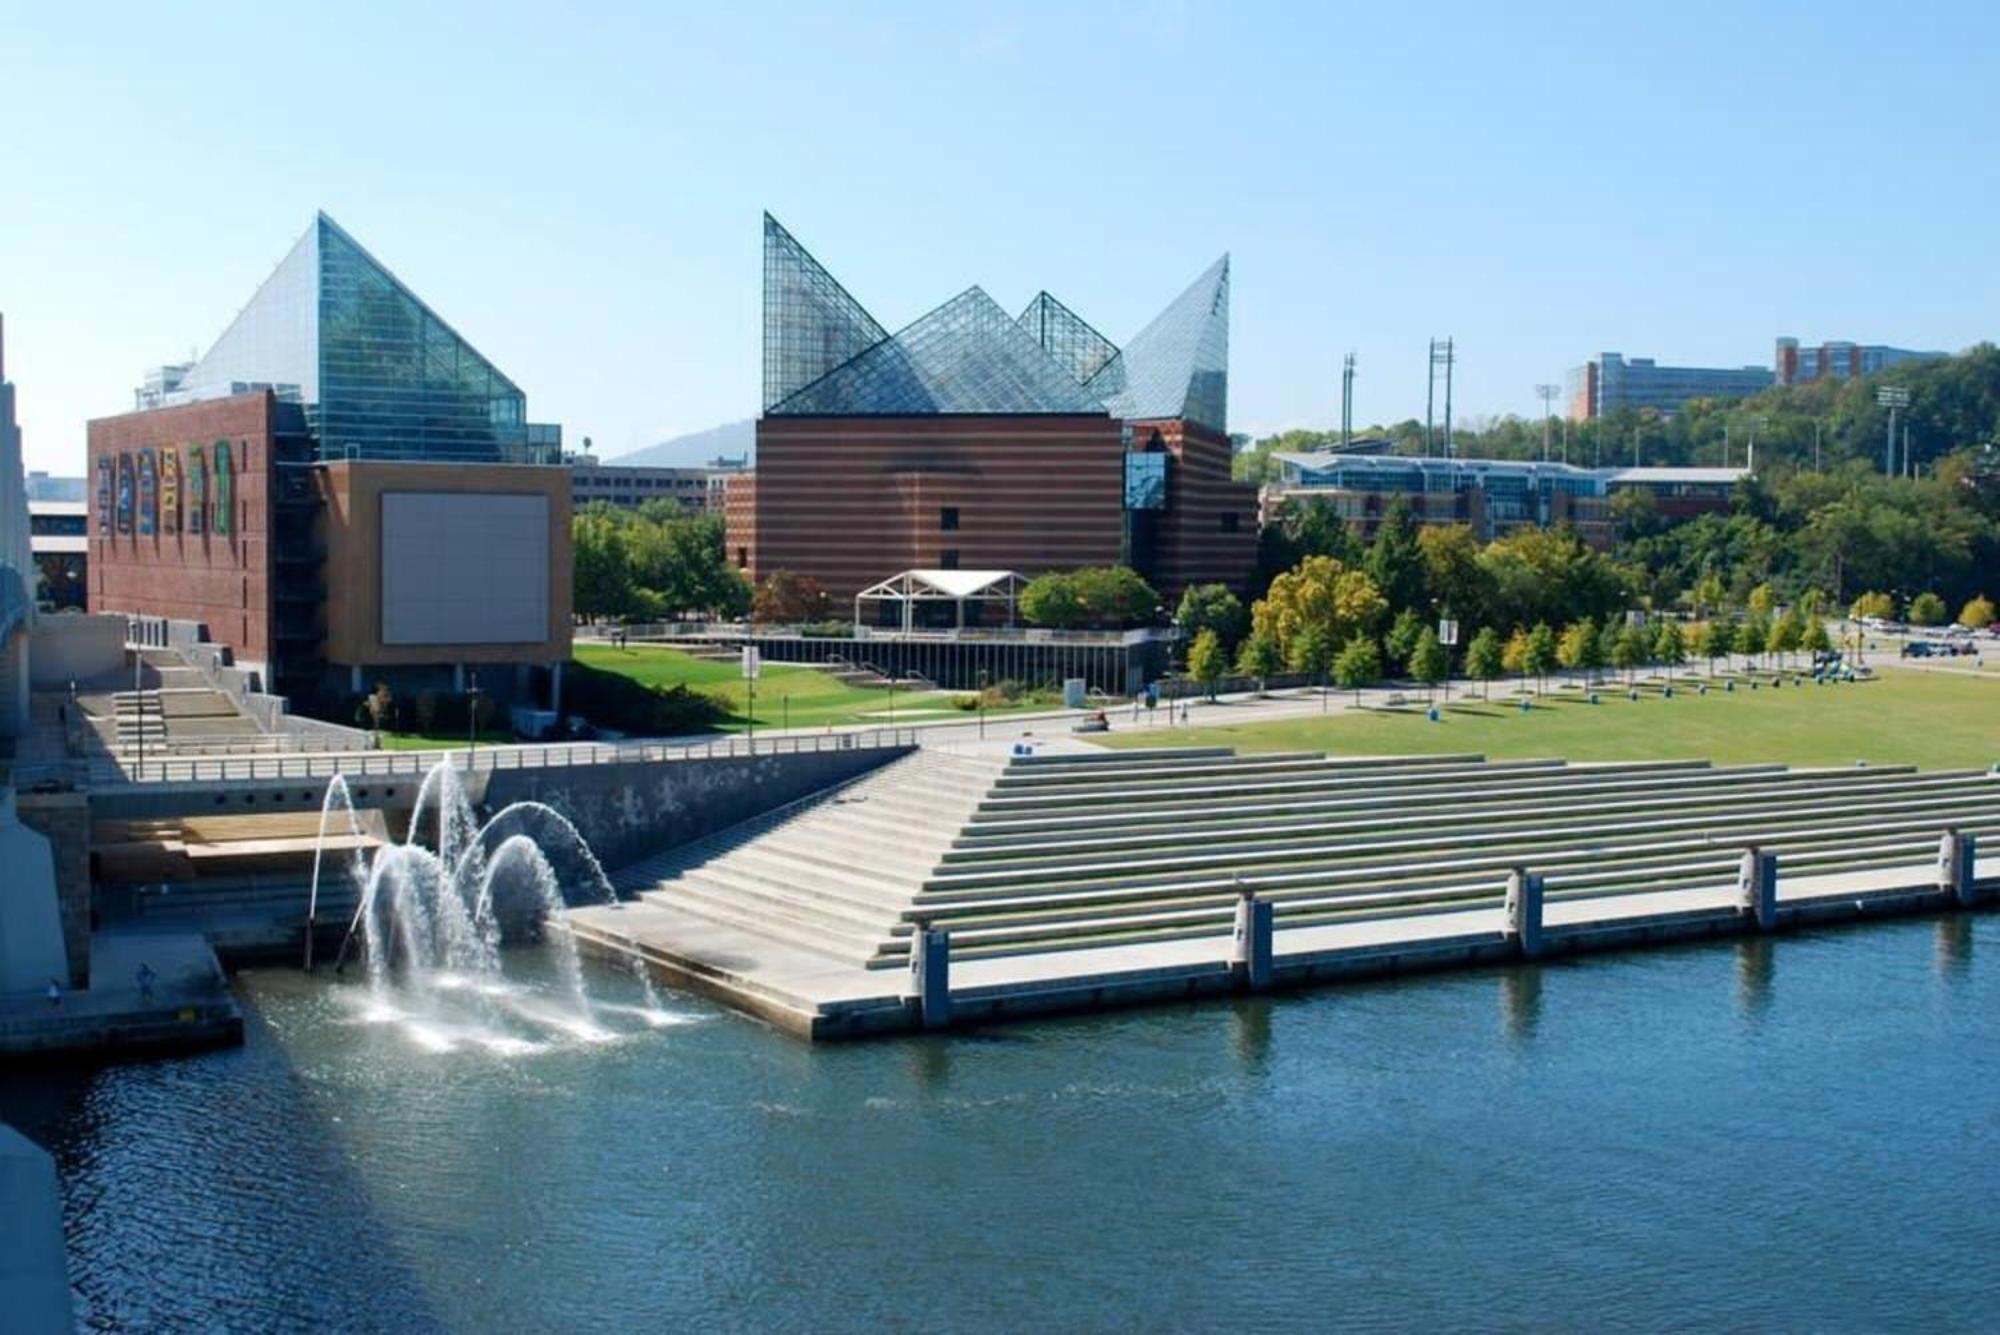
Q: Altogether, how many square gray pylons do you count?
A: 5